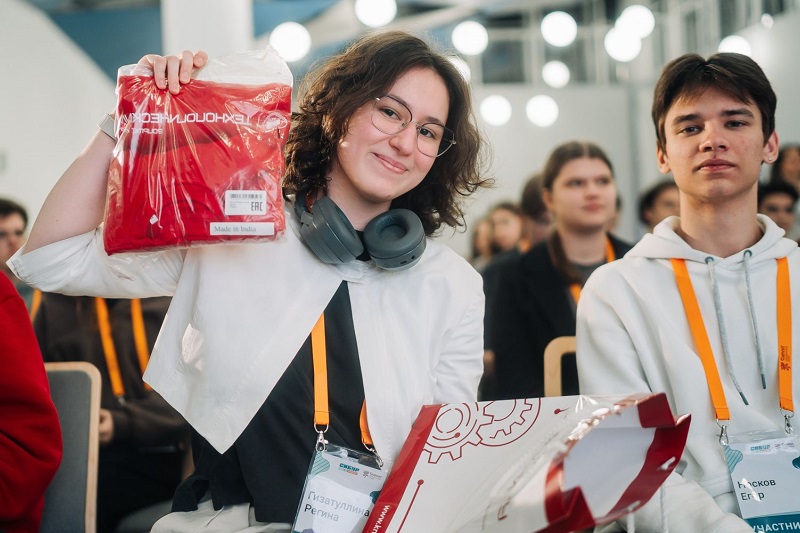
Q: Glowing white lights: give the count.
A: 11